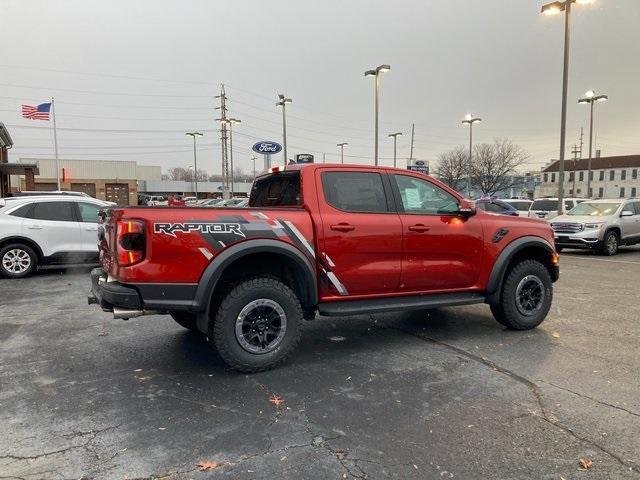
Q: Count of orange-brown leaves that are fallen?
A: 3